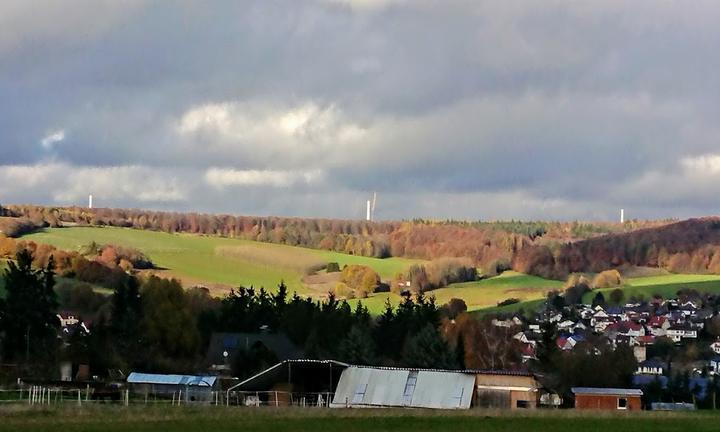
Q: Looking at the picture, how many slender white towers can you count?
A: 3